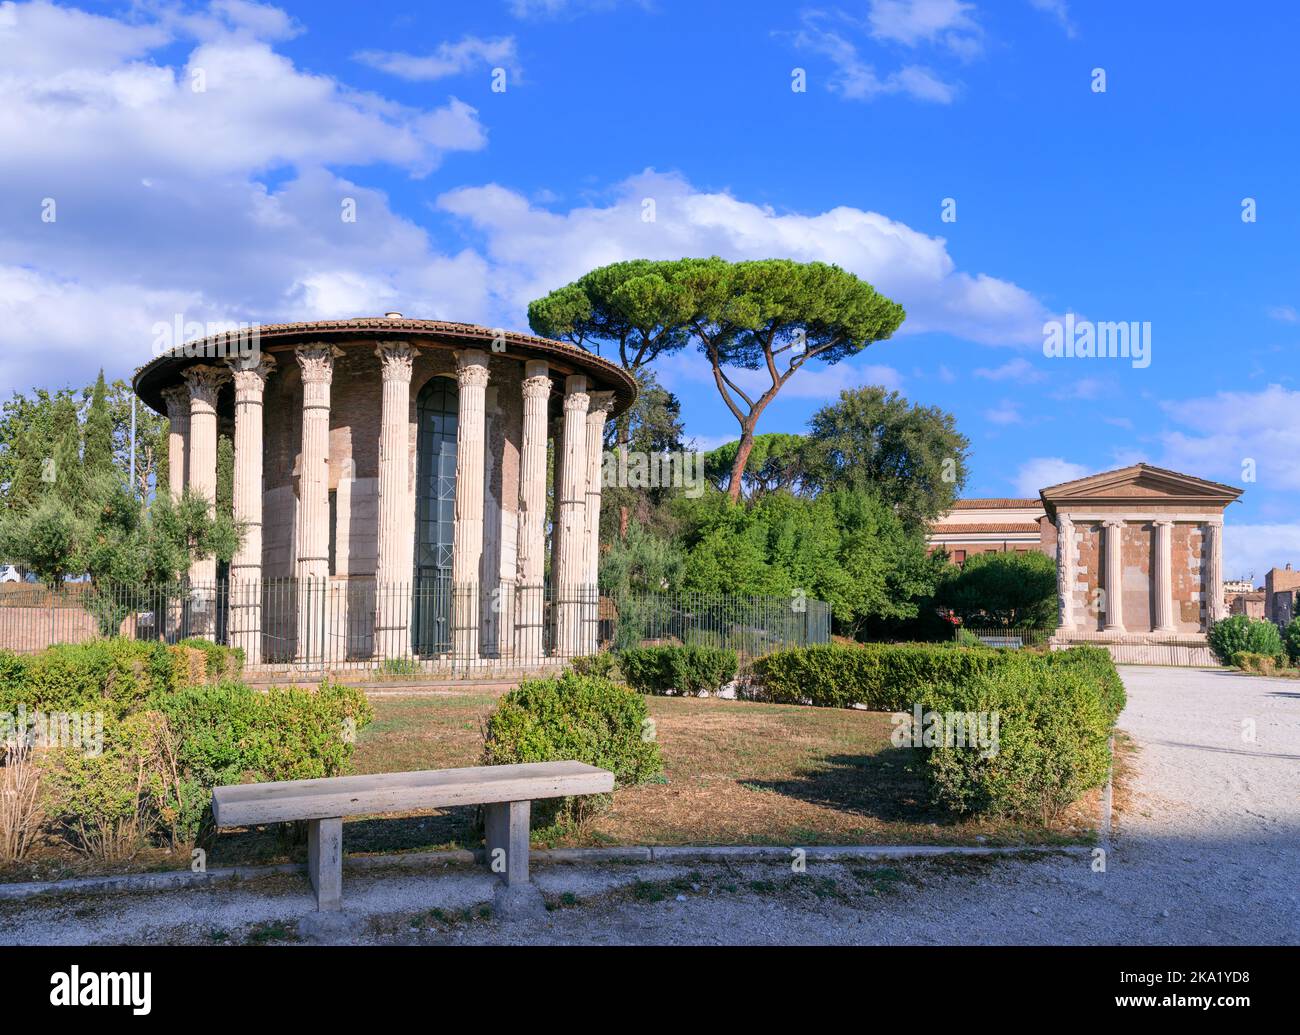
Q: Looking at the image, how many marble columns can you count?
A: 13